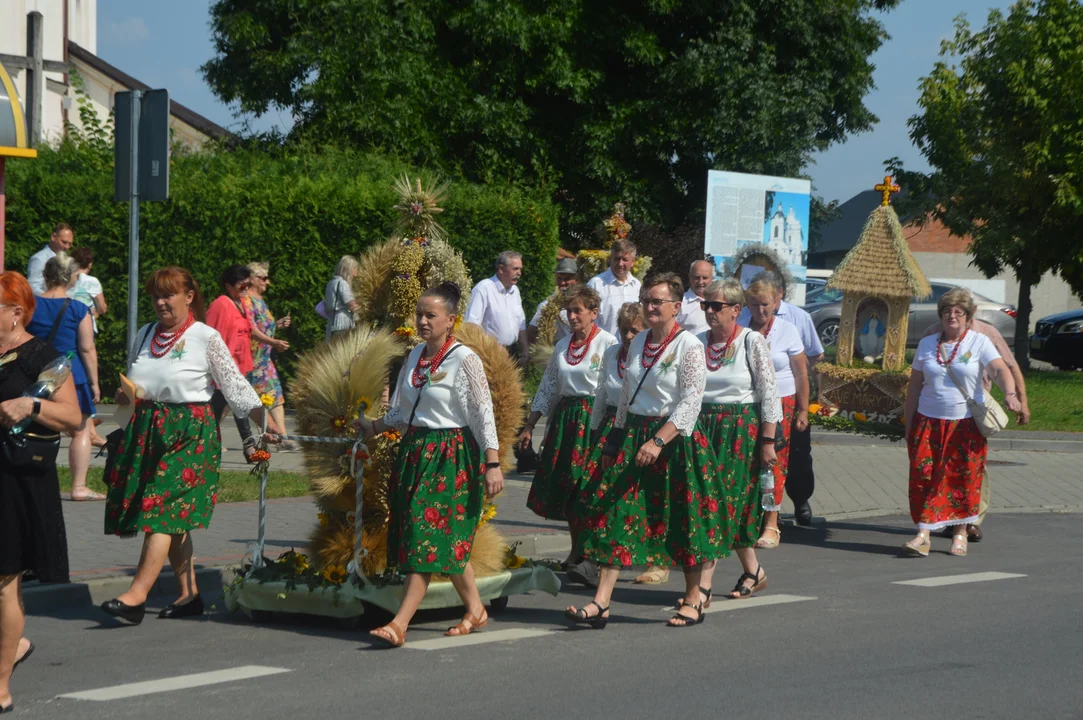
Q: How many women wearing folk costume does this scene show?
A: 8